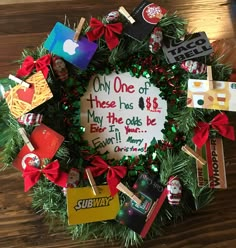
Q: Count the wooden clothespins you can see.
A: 8